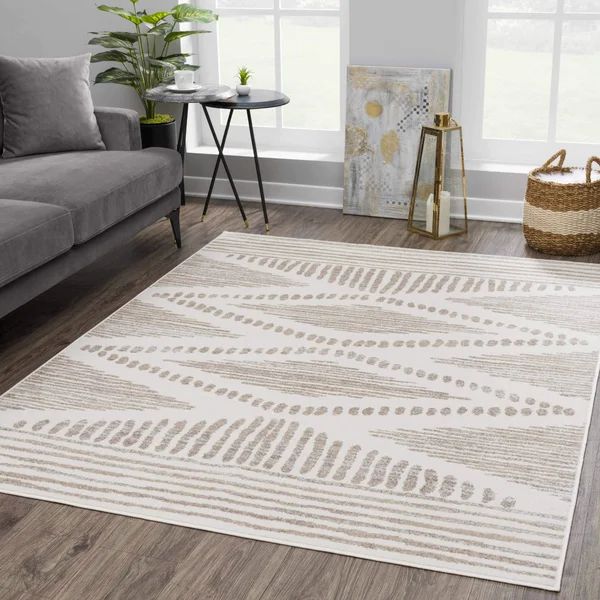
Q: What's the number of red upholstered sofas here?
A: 0